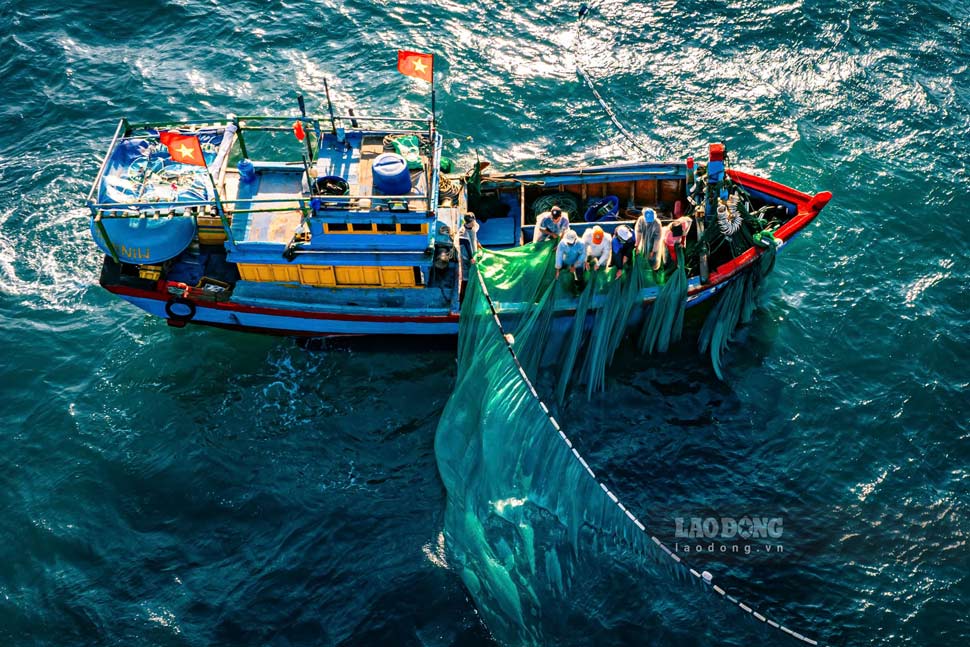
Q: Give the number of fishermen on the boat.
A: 7